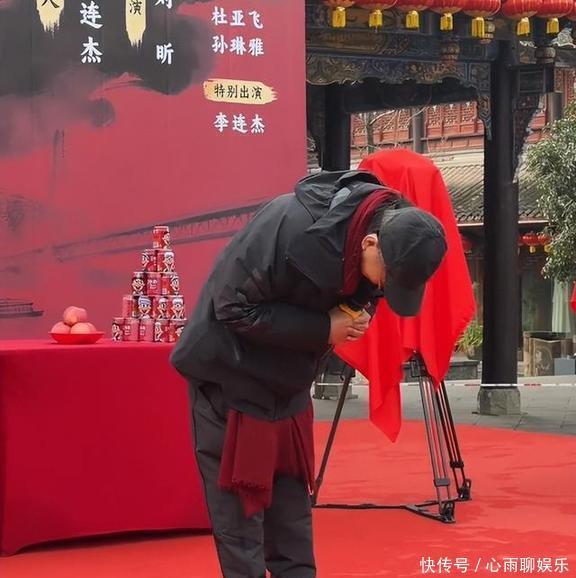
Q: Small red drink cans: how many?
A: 15